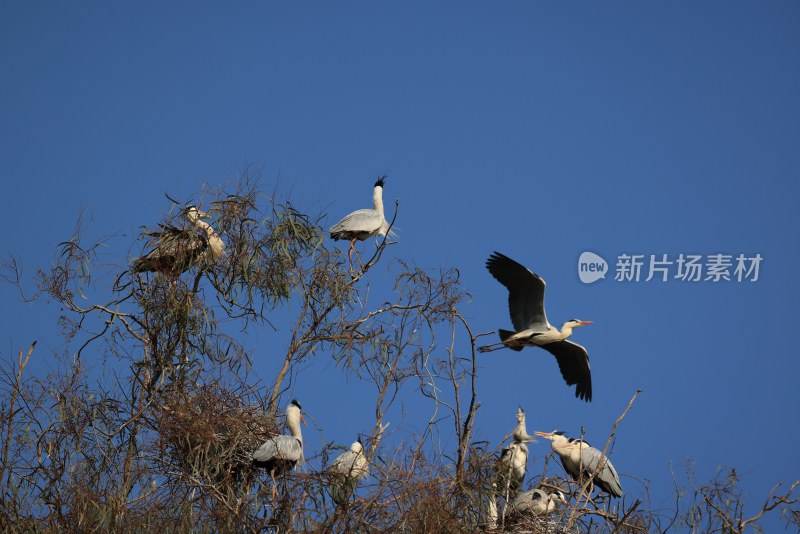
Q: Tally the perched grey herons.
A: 7